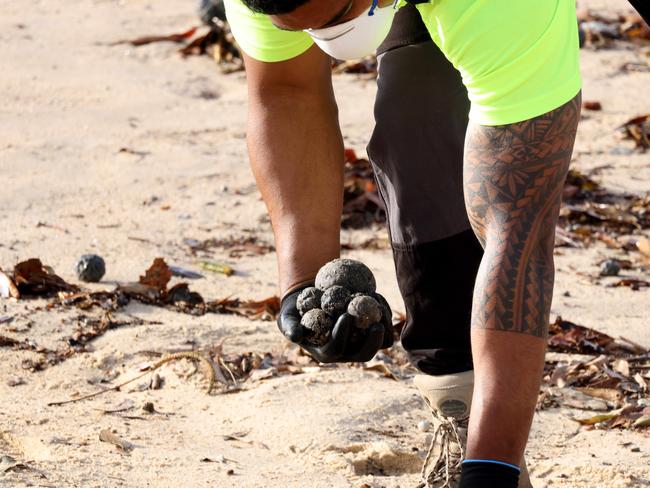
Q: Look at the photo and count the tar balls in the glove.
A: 5